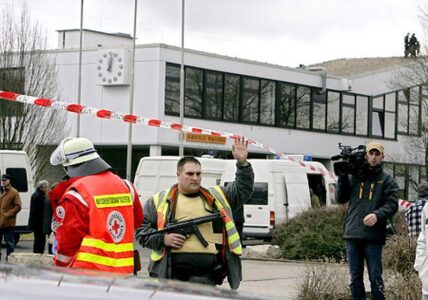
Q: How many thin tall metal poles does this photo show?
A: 3